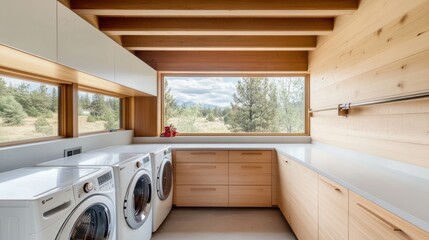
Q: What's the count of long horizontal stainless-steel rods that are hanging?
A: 1